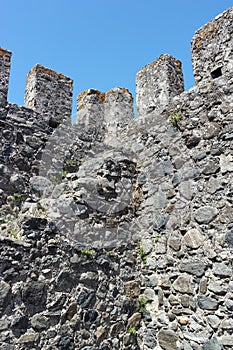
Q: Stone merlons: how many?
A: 6